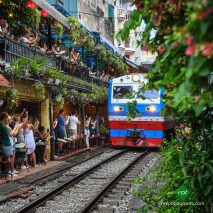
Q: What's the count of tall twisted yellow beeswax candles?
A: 0